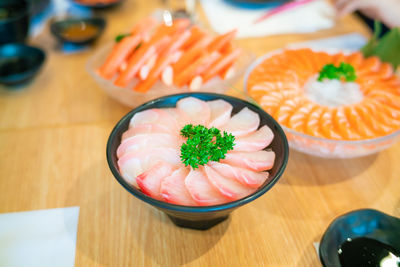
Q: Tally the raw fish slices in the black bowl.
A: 15